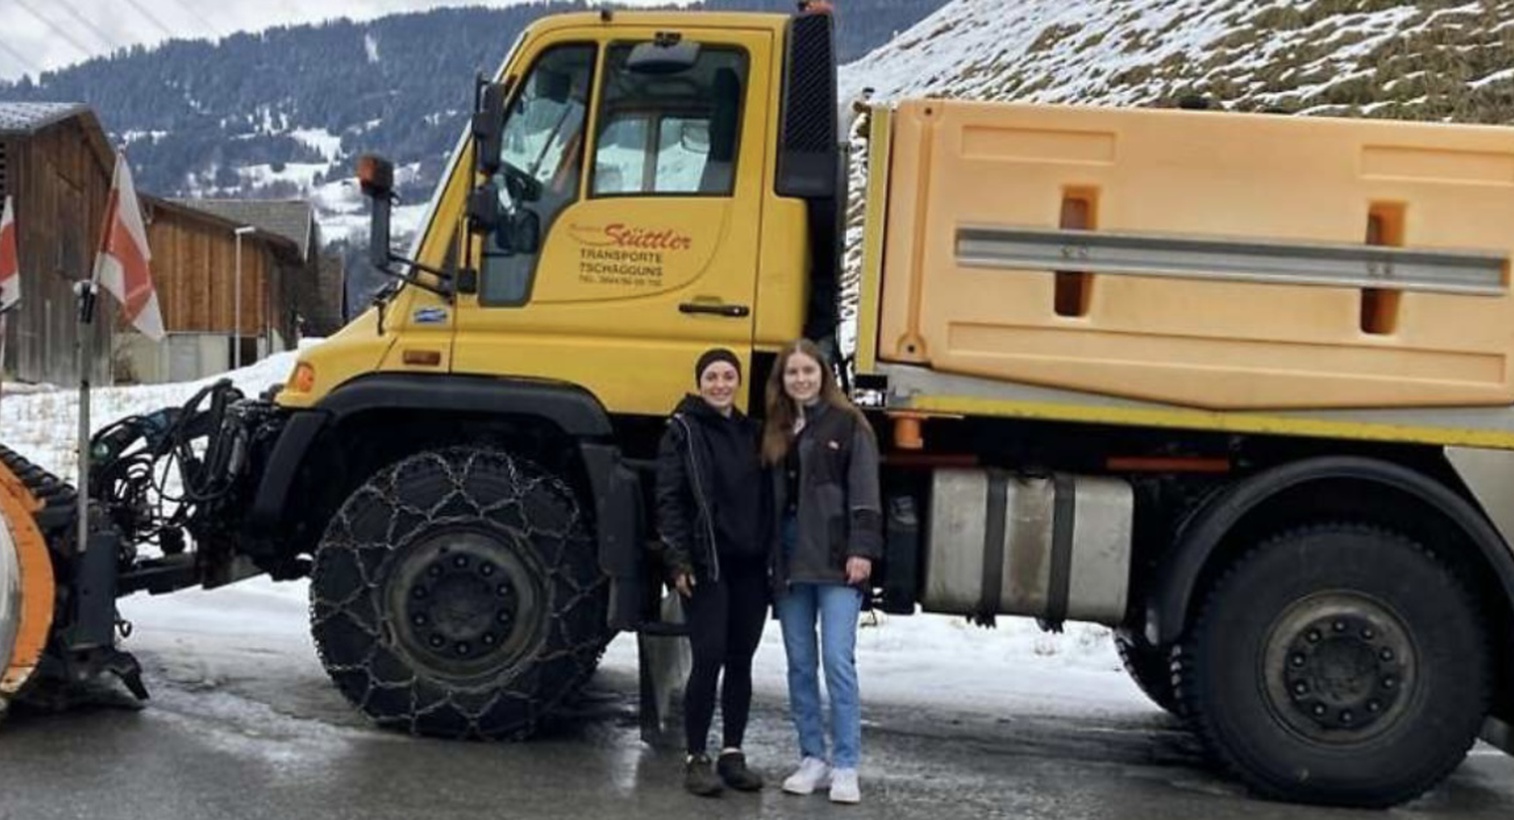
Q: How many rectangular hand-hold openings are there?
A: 2